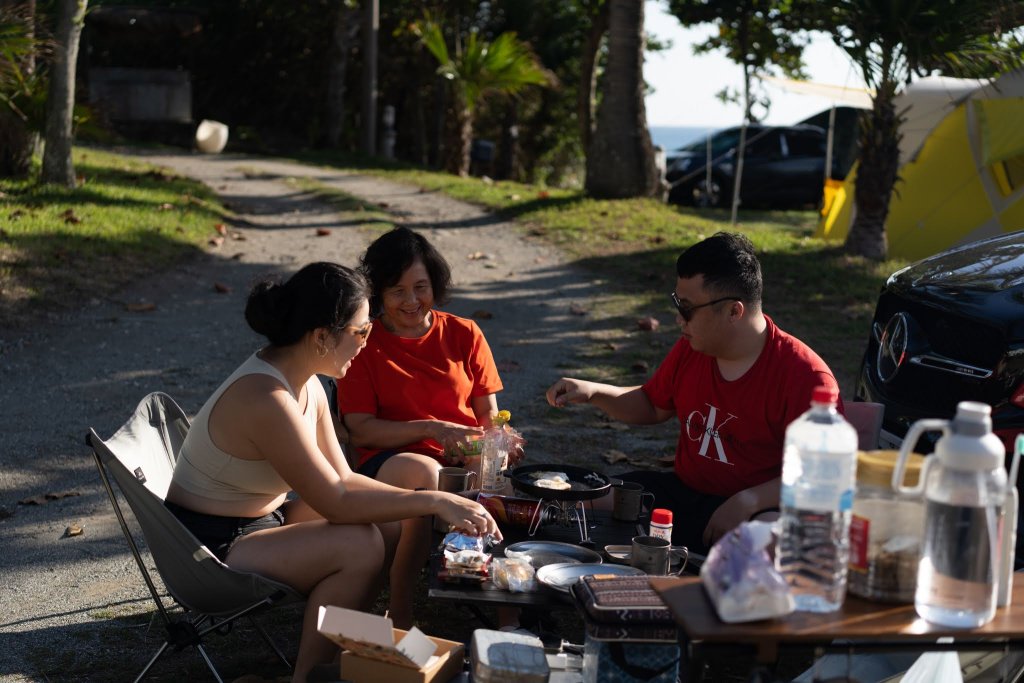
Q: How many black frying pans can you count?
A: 1